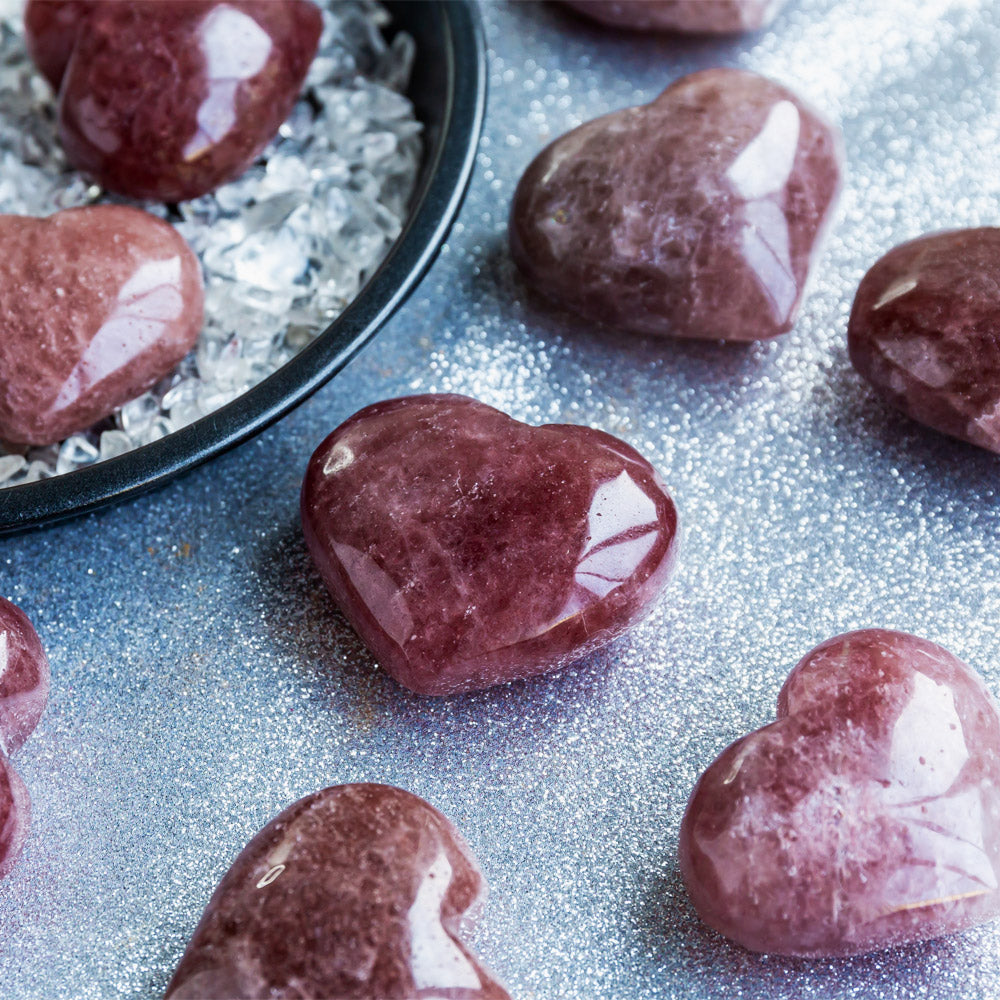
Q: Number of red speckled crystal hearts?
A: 9